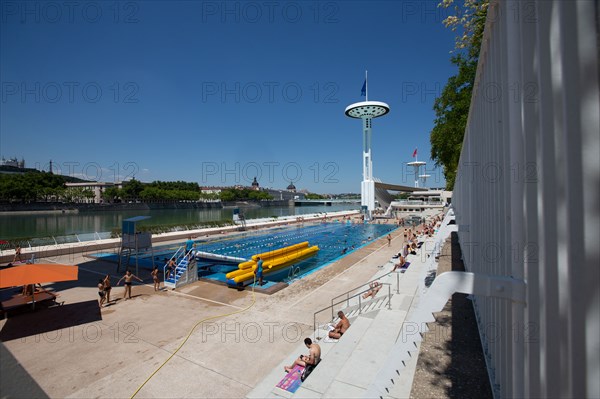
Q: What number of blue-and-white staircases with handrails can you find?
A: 1